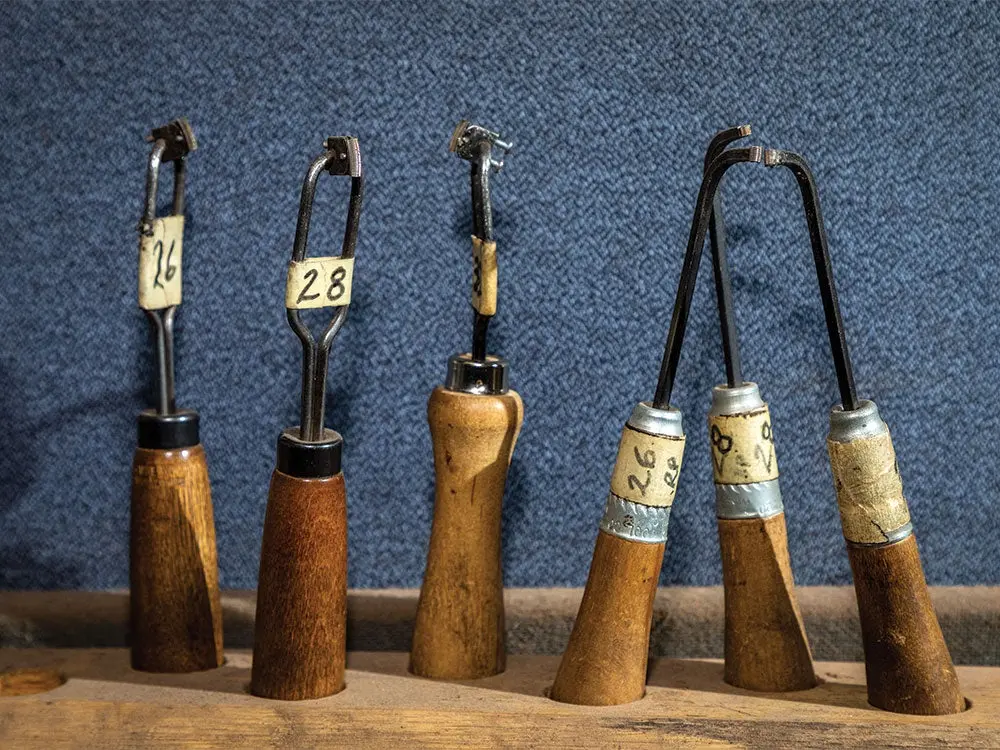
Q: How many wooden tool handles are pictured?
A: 6